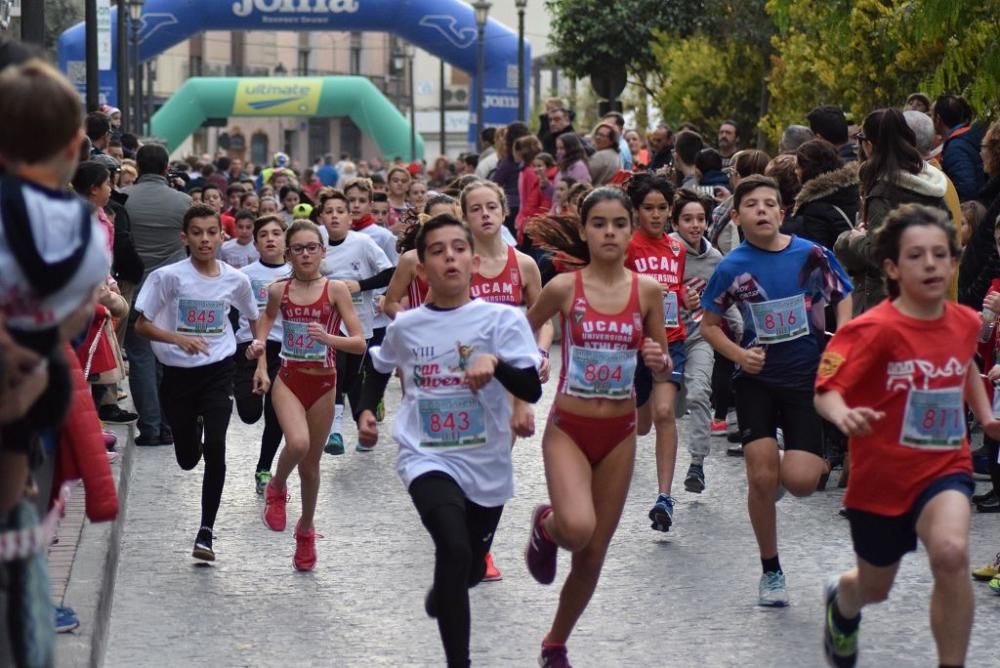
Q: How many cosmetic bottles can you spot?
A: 0